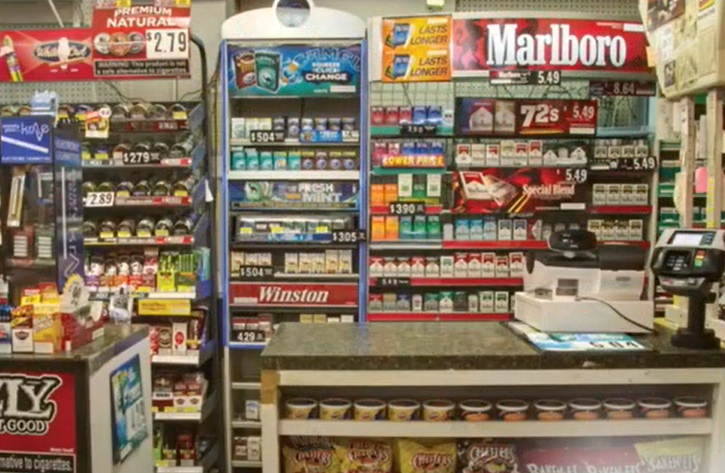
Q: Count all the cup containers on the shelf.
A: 12